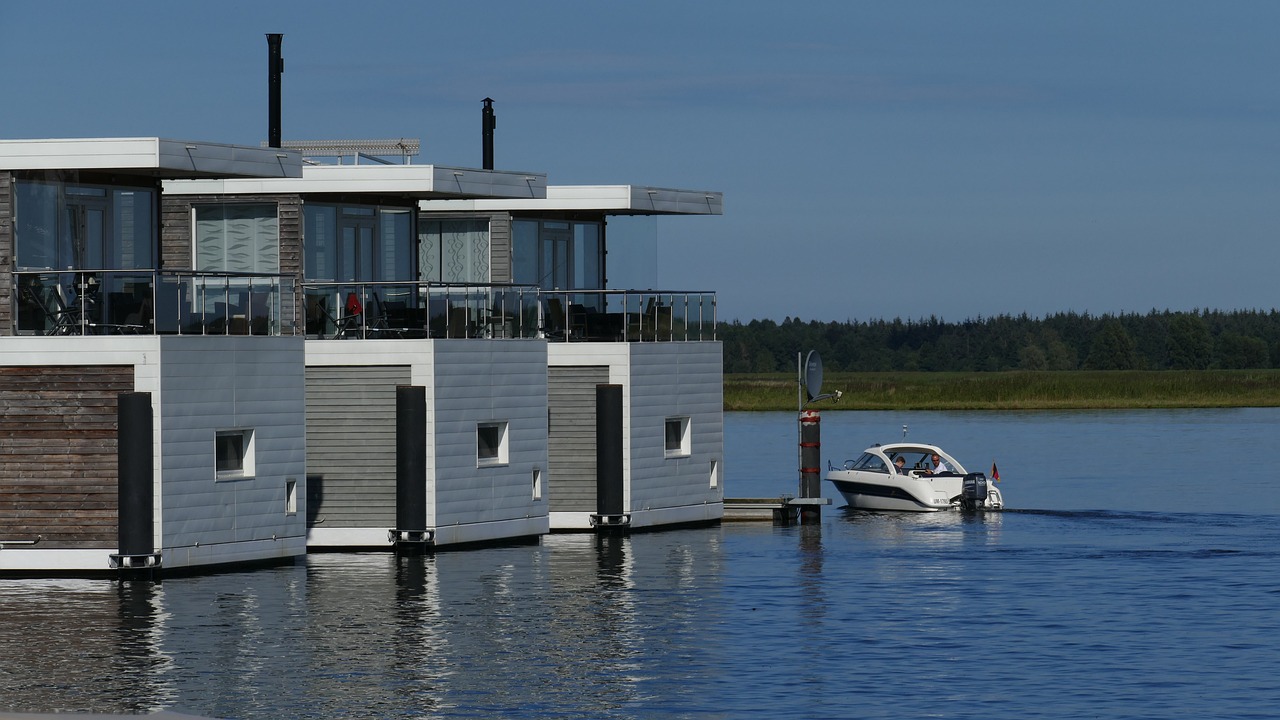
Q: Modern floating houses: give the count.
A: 3